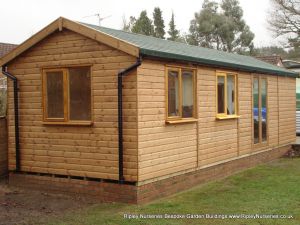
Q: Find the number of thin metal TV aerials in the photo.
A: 1